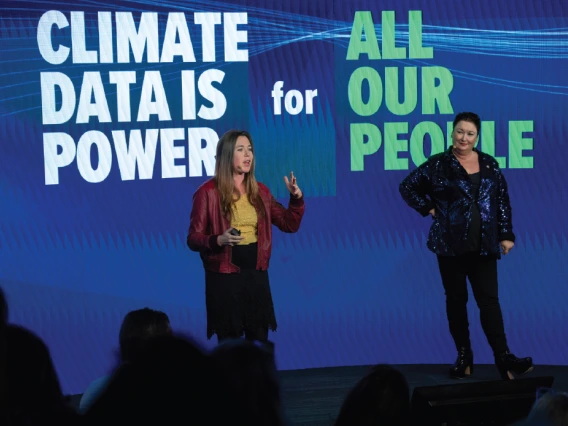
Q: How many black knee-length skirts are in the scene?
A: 1